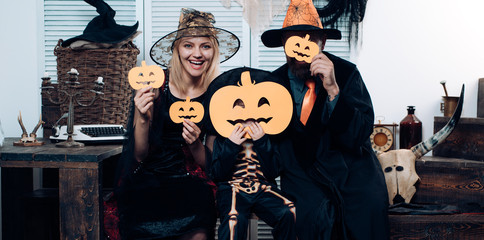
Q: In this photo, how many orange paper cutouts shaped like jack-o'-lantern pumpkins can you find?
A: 4